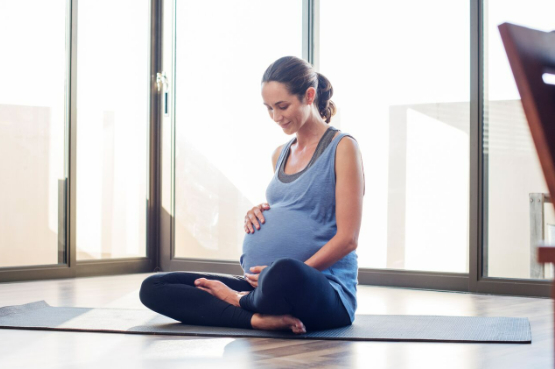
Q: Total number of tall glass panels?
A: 5